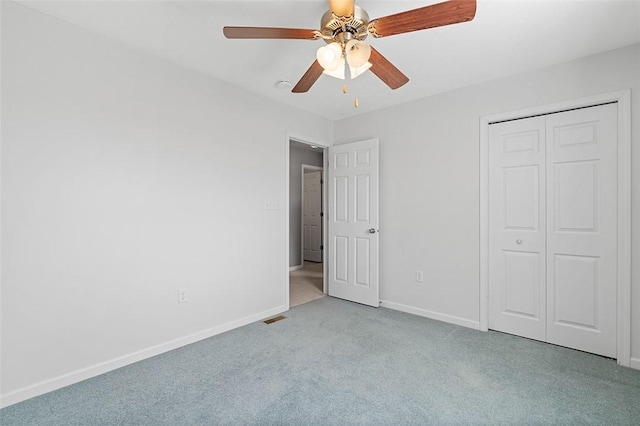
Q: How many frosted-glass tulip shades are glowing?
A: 3